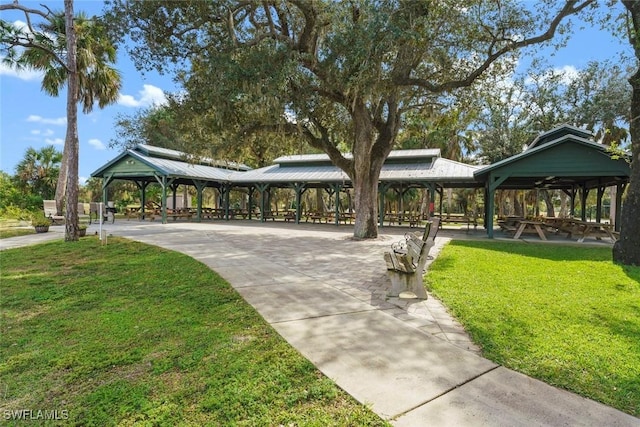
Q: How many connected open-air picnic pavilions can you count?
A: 3